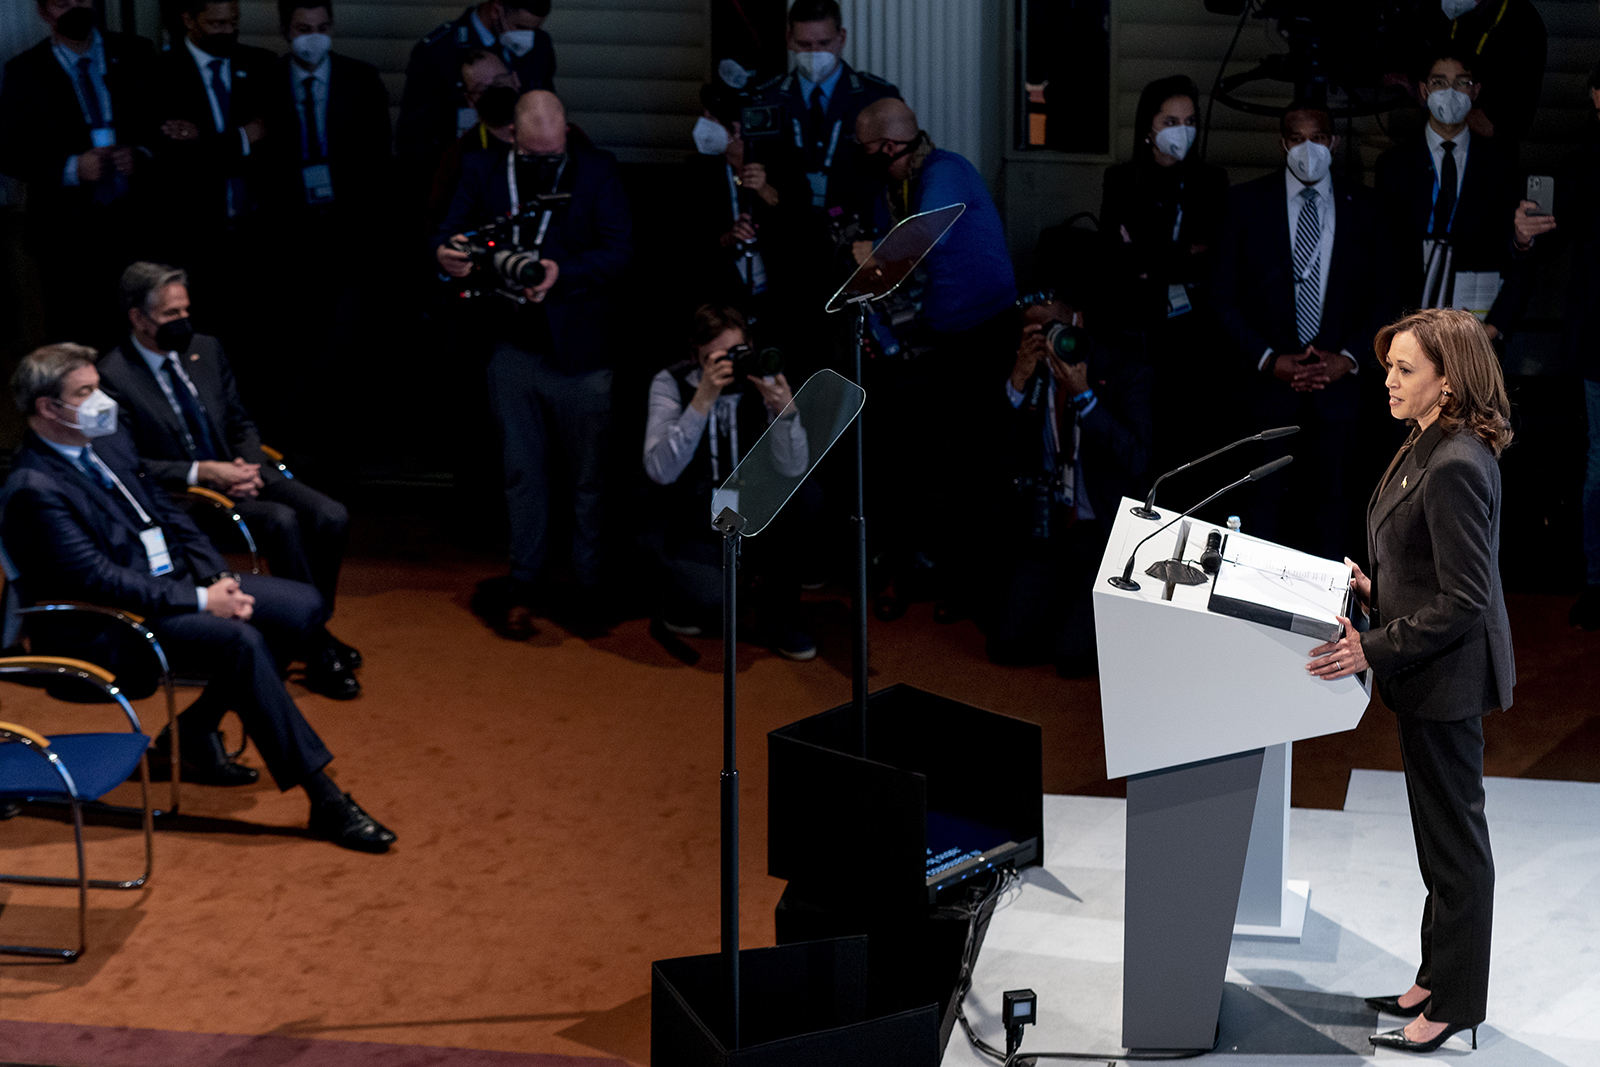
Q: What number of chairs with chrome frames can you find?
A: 3